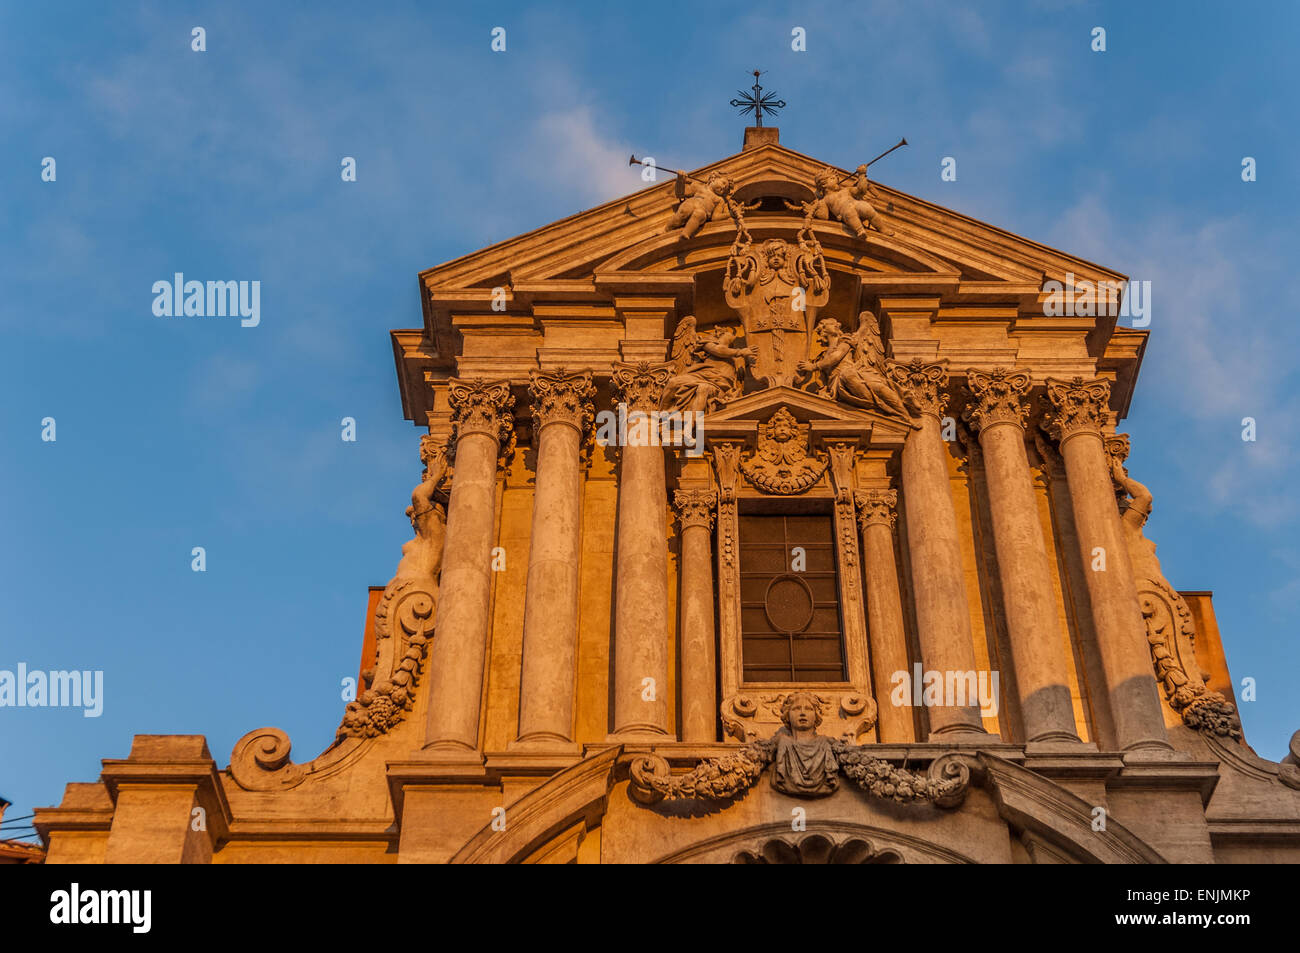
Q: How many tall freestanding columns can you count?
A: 6